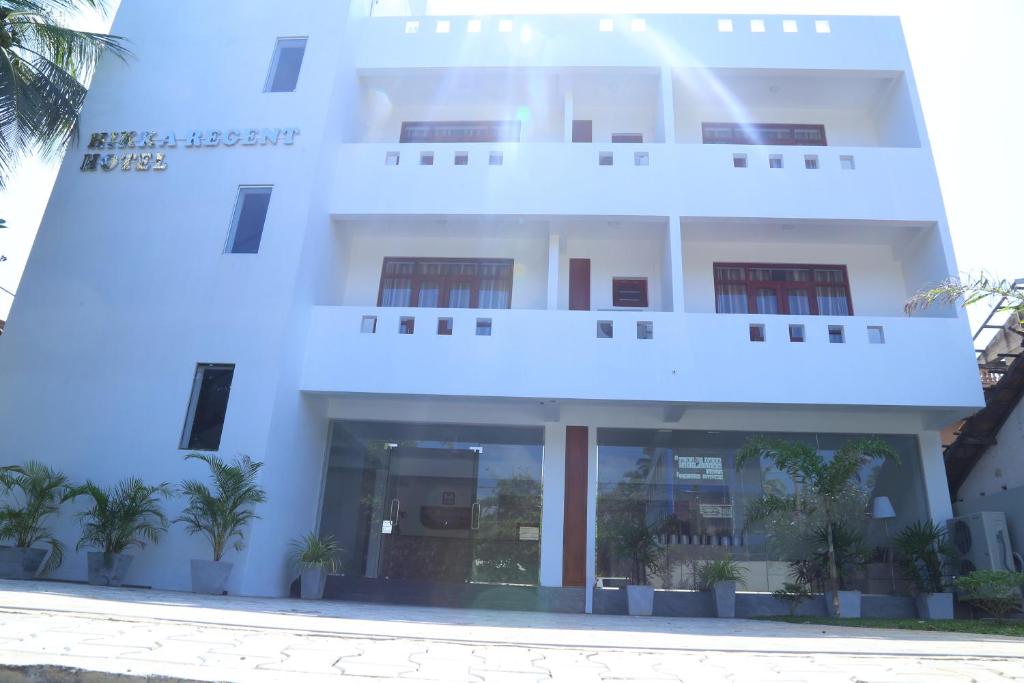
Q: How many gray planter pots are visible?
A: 8